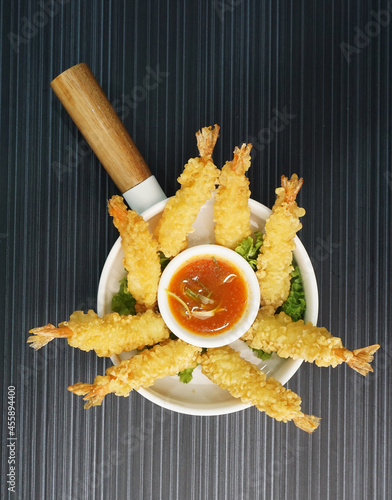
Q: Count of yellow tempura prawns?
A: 8